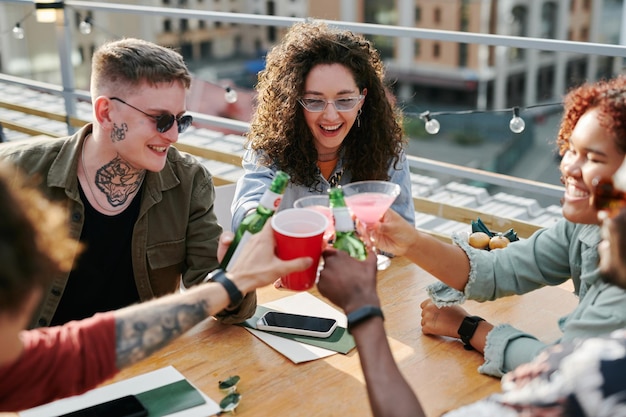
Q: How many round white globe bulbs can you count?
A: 5